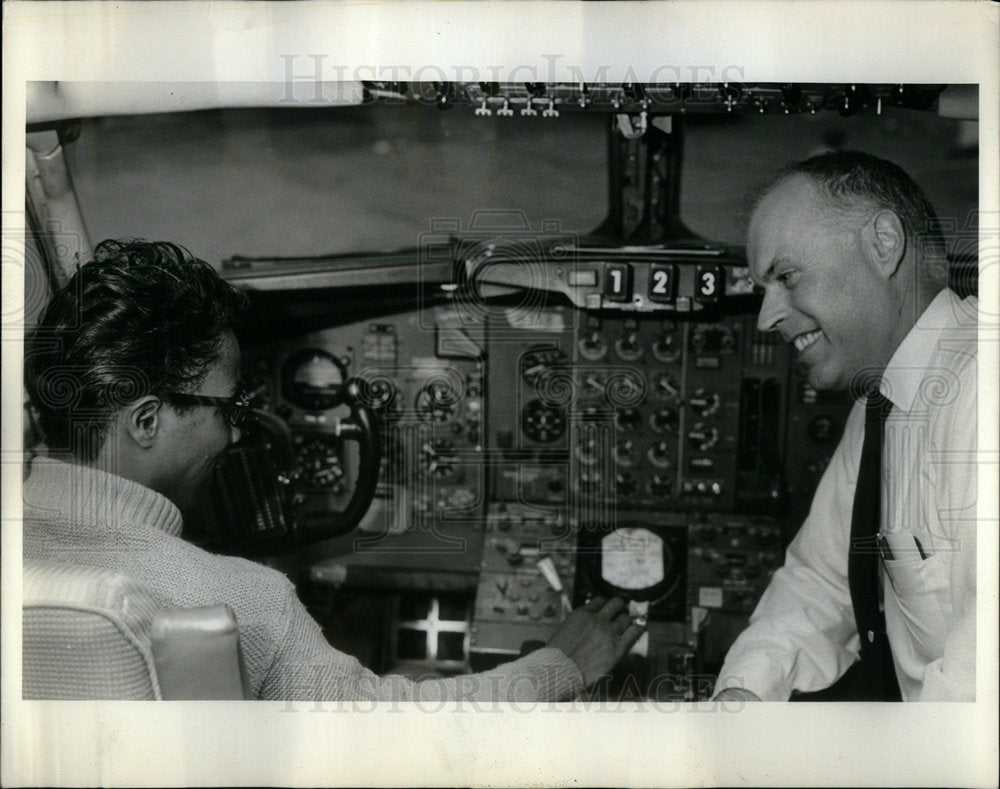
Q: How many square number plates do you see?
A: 3